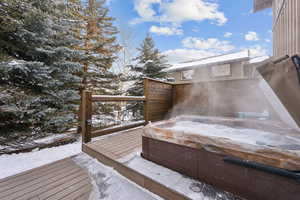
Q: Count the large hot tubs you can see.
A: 1